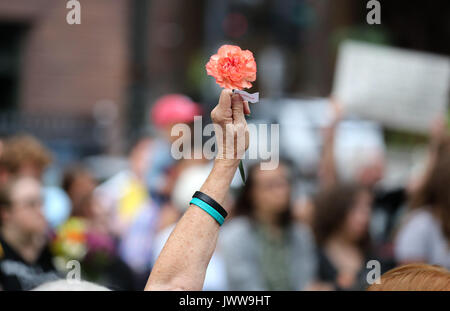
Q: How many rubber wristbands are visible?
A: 2